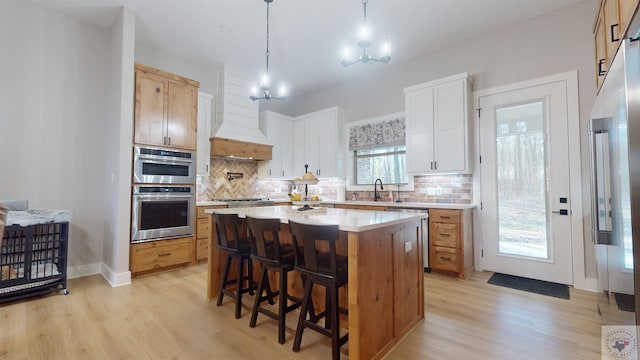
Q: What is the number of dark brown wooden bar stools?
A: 3